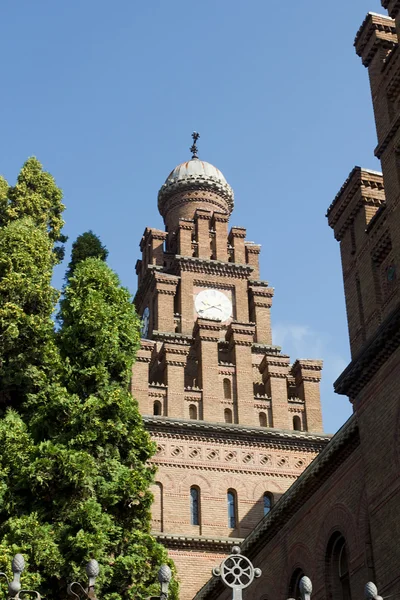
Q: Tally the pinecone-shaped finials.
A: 5